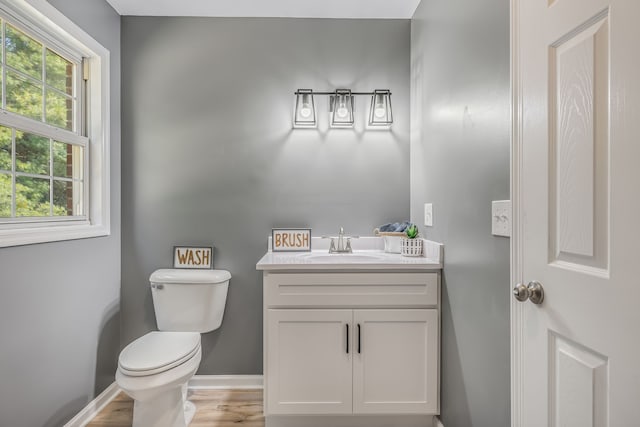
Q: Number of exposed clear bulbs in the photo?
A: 3